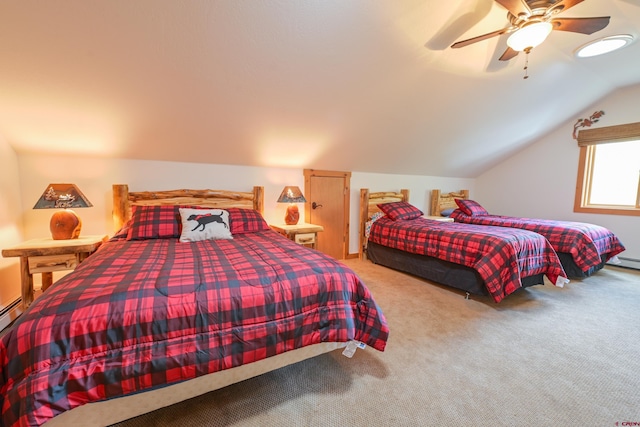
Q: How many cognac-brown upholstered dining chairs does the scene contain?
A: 0